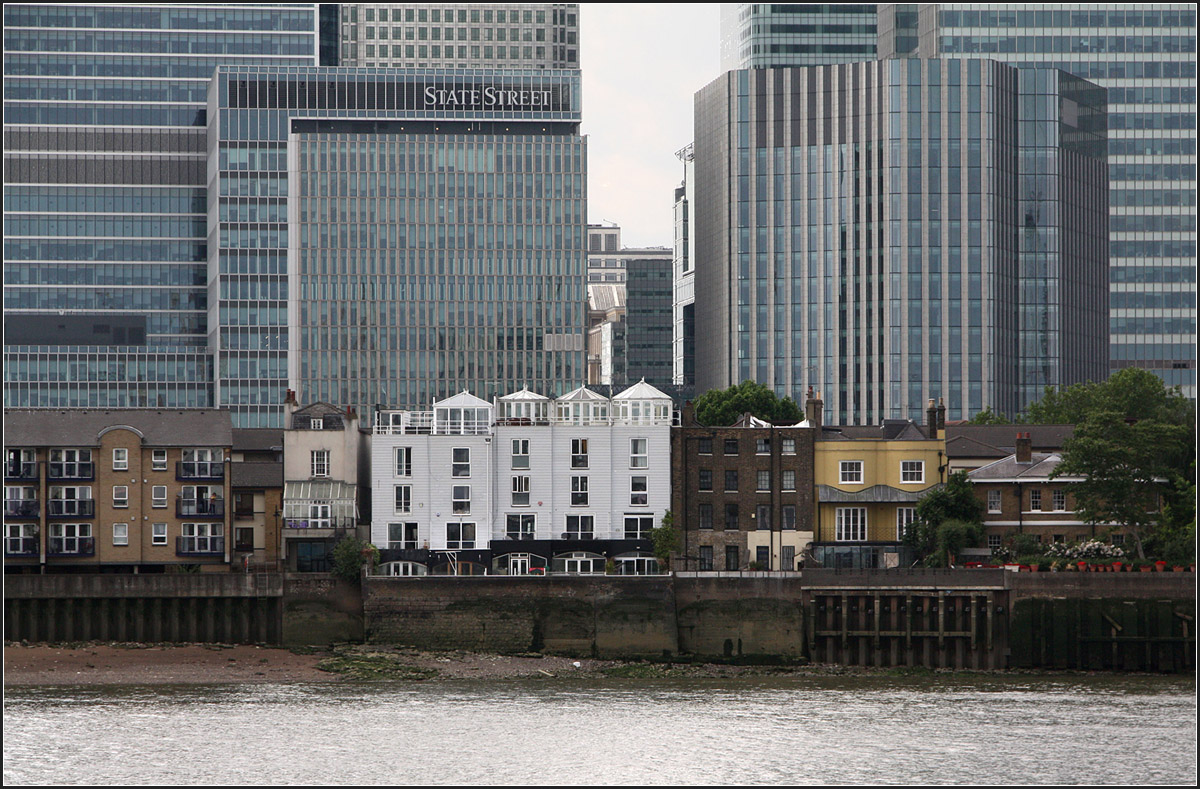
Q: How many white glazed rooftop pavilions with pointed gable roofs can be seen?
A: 4